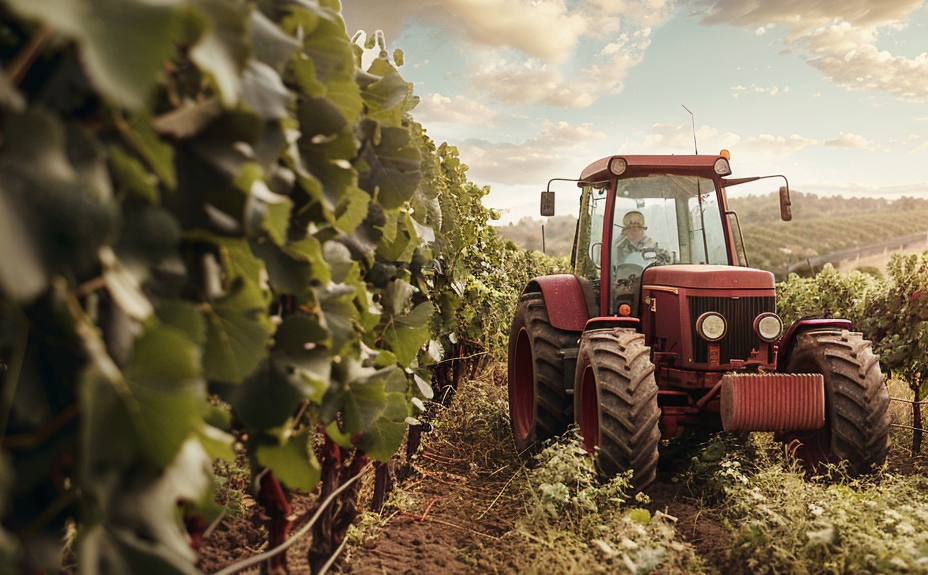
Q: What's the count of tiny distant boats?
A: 0